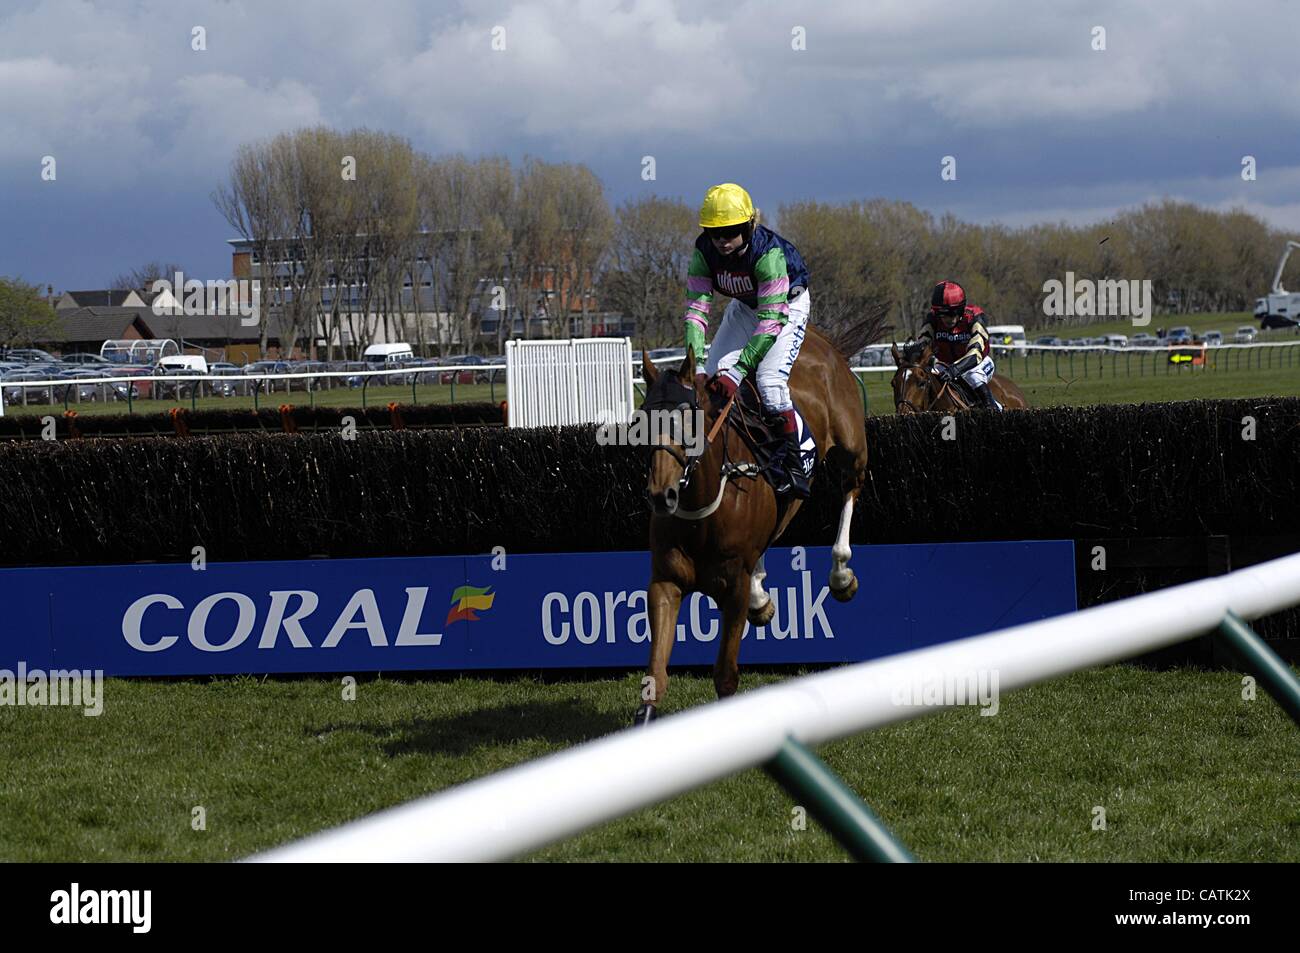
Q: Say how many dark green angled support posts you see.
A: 2